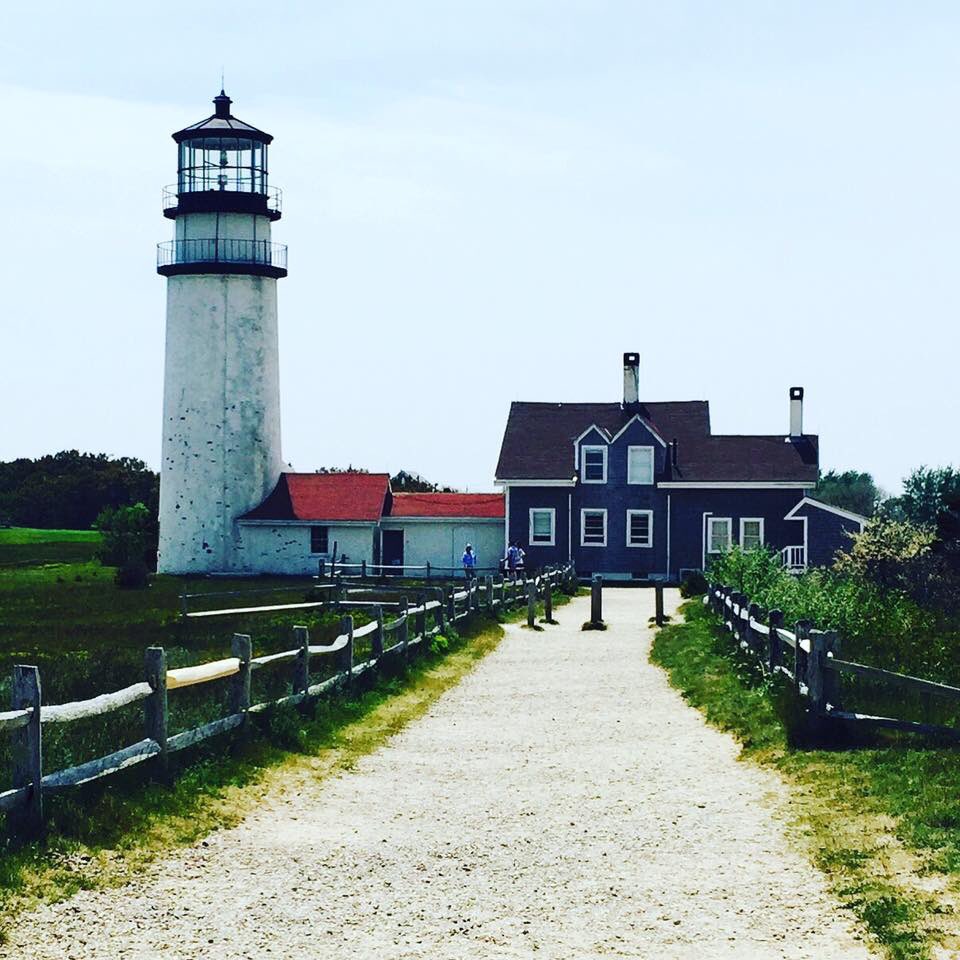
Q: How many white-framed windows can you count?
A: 7